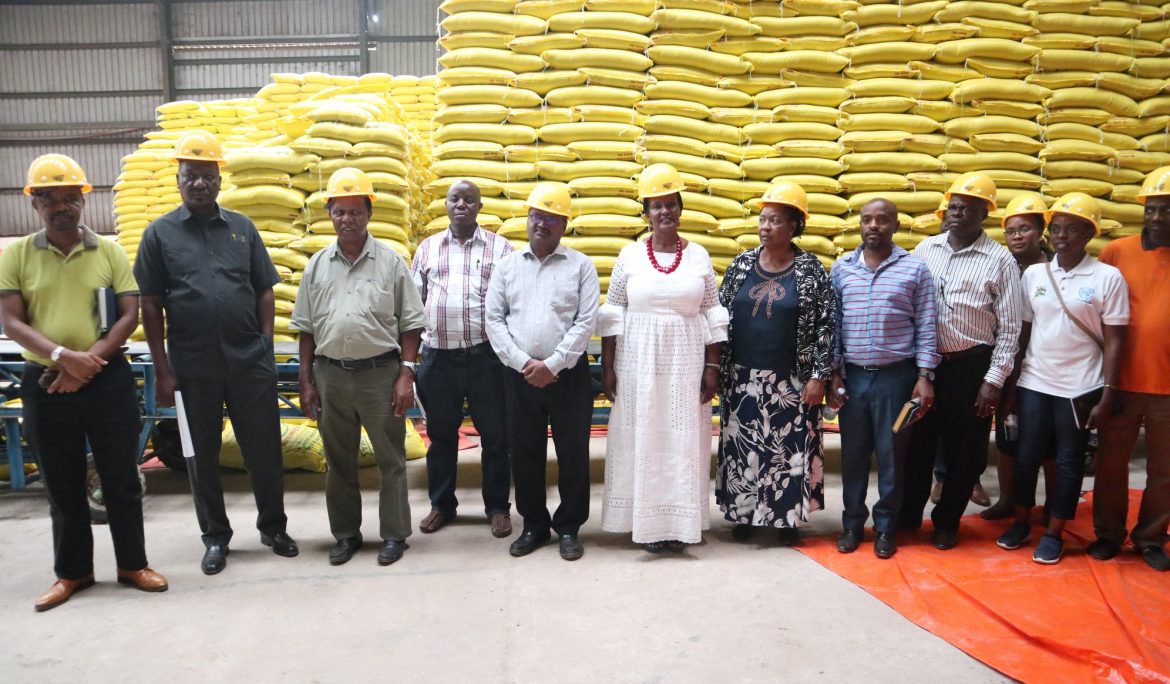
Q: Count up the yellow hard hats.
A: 11